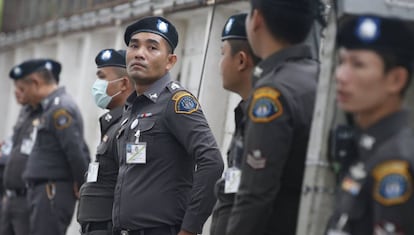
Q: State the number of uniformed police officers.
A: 7